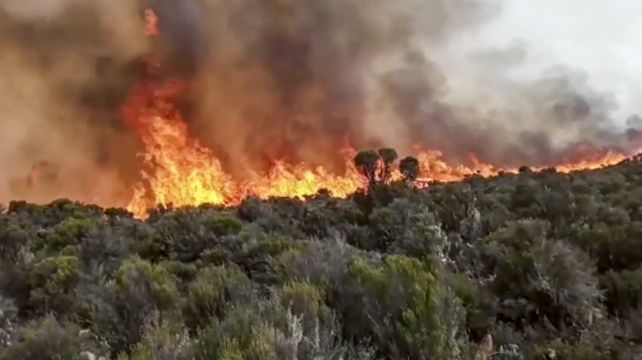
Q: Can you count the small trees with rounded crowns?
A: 3